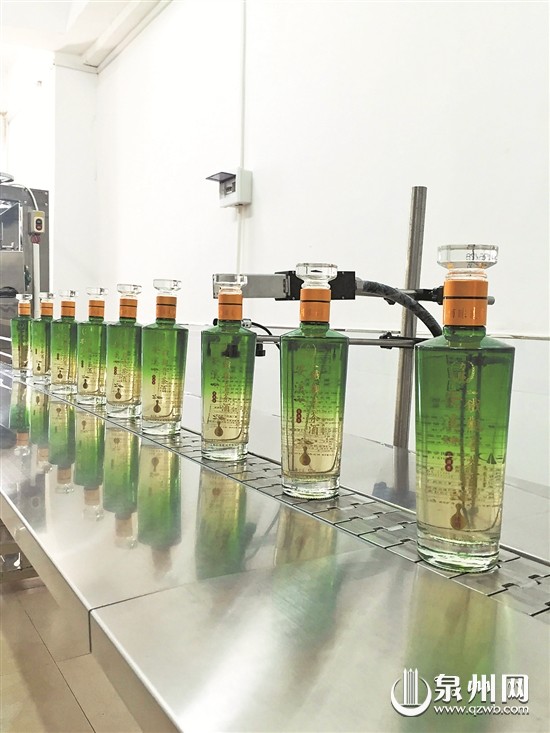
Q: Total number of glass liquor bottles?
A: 9